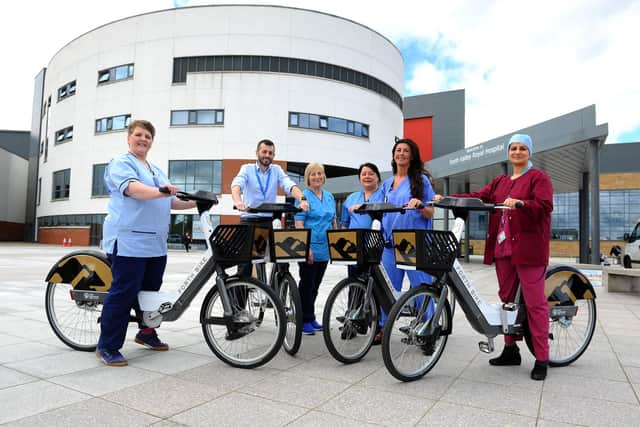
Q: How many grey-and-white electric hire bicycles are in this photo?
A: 4